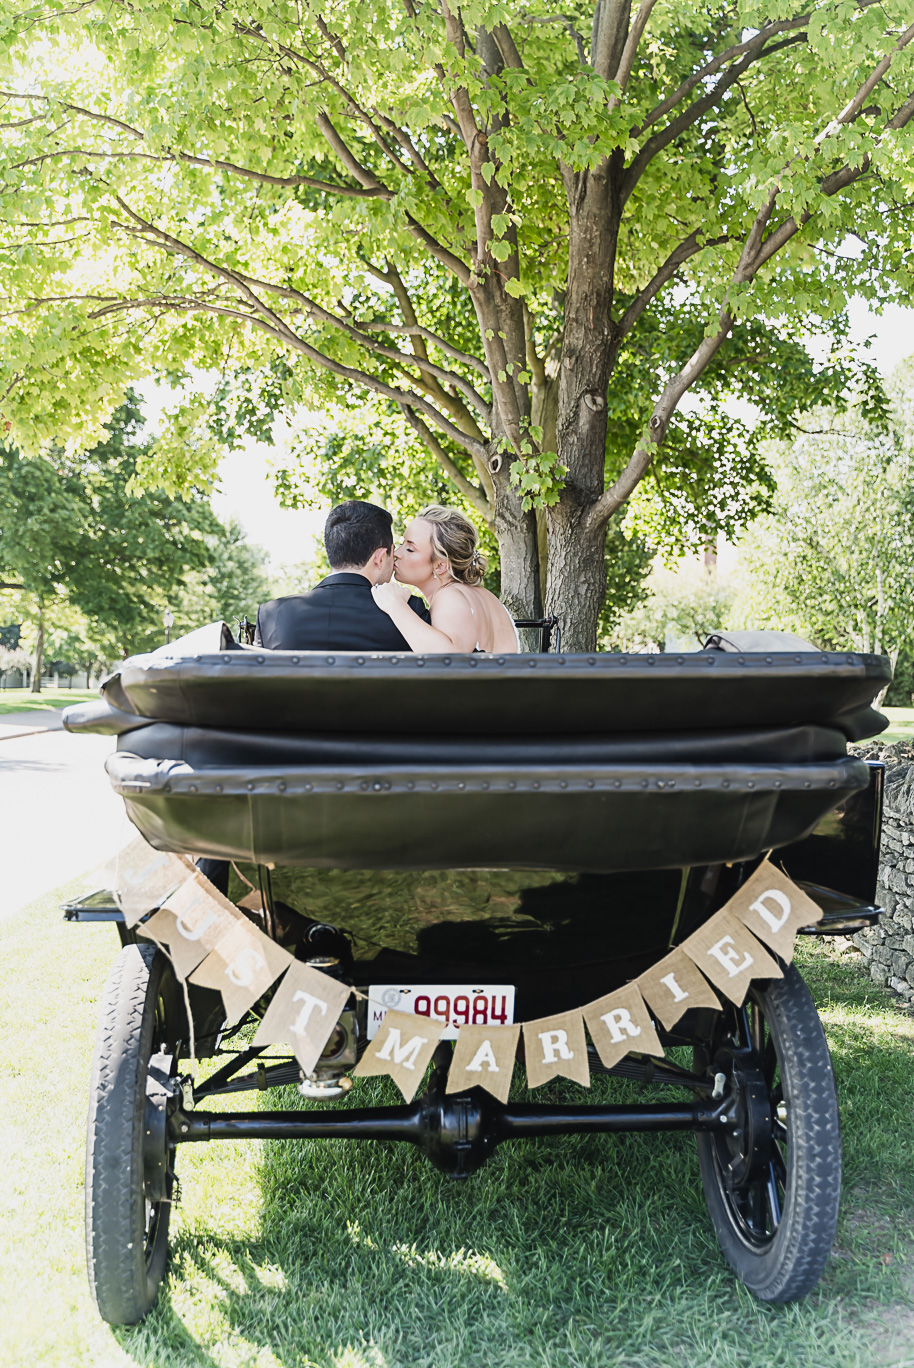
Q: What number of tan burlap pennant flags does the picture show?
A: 11